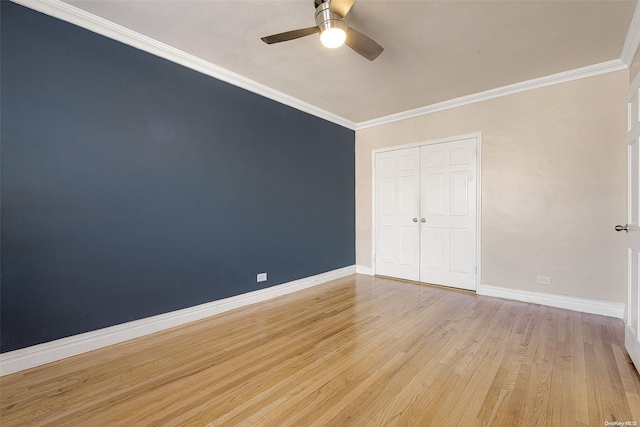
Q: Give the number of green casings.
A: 0